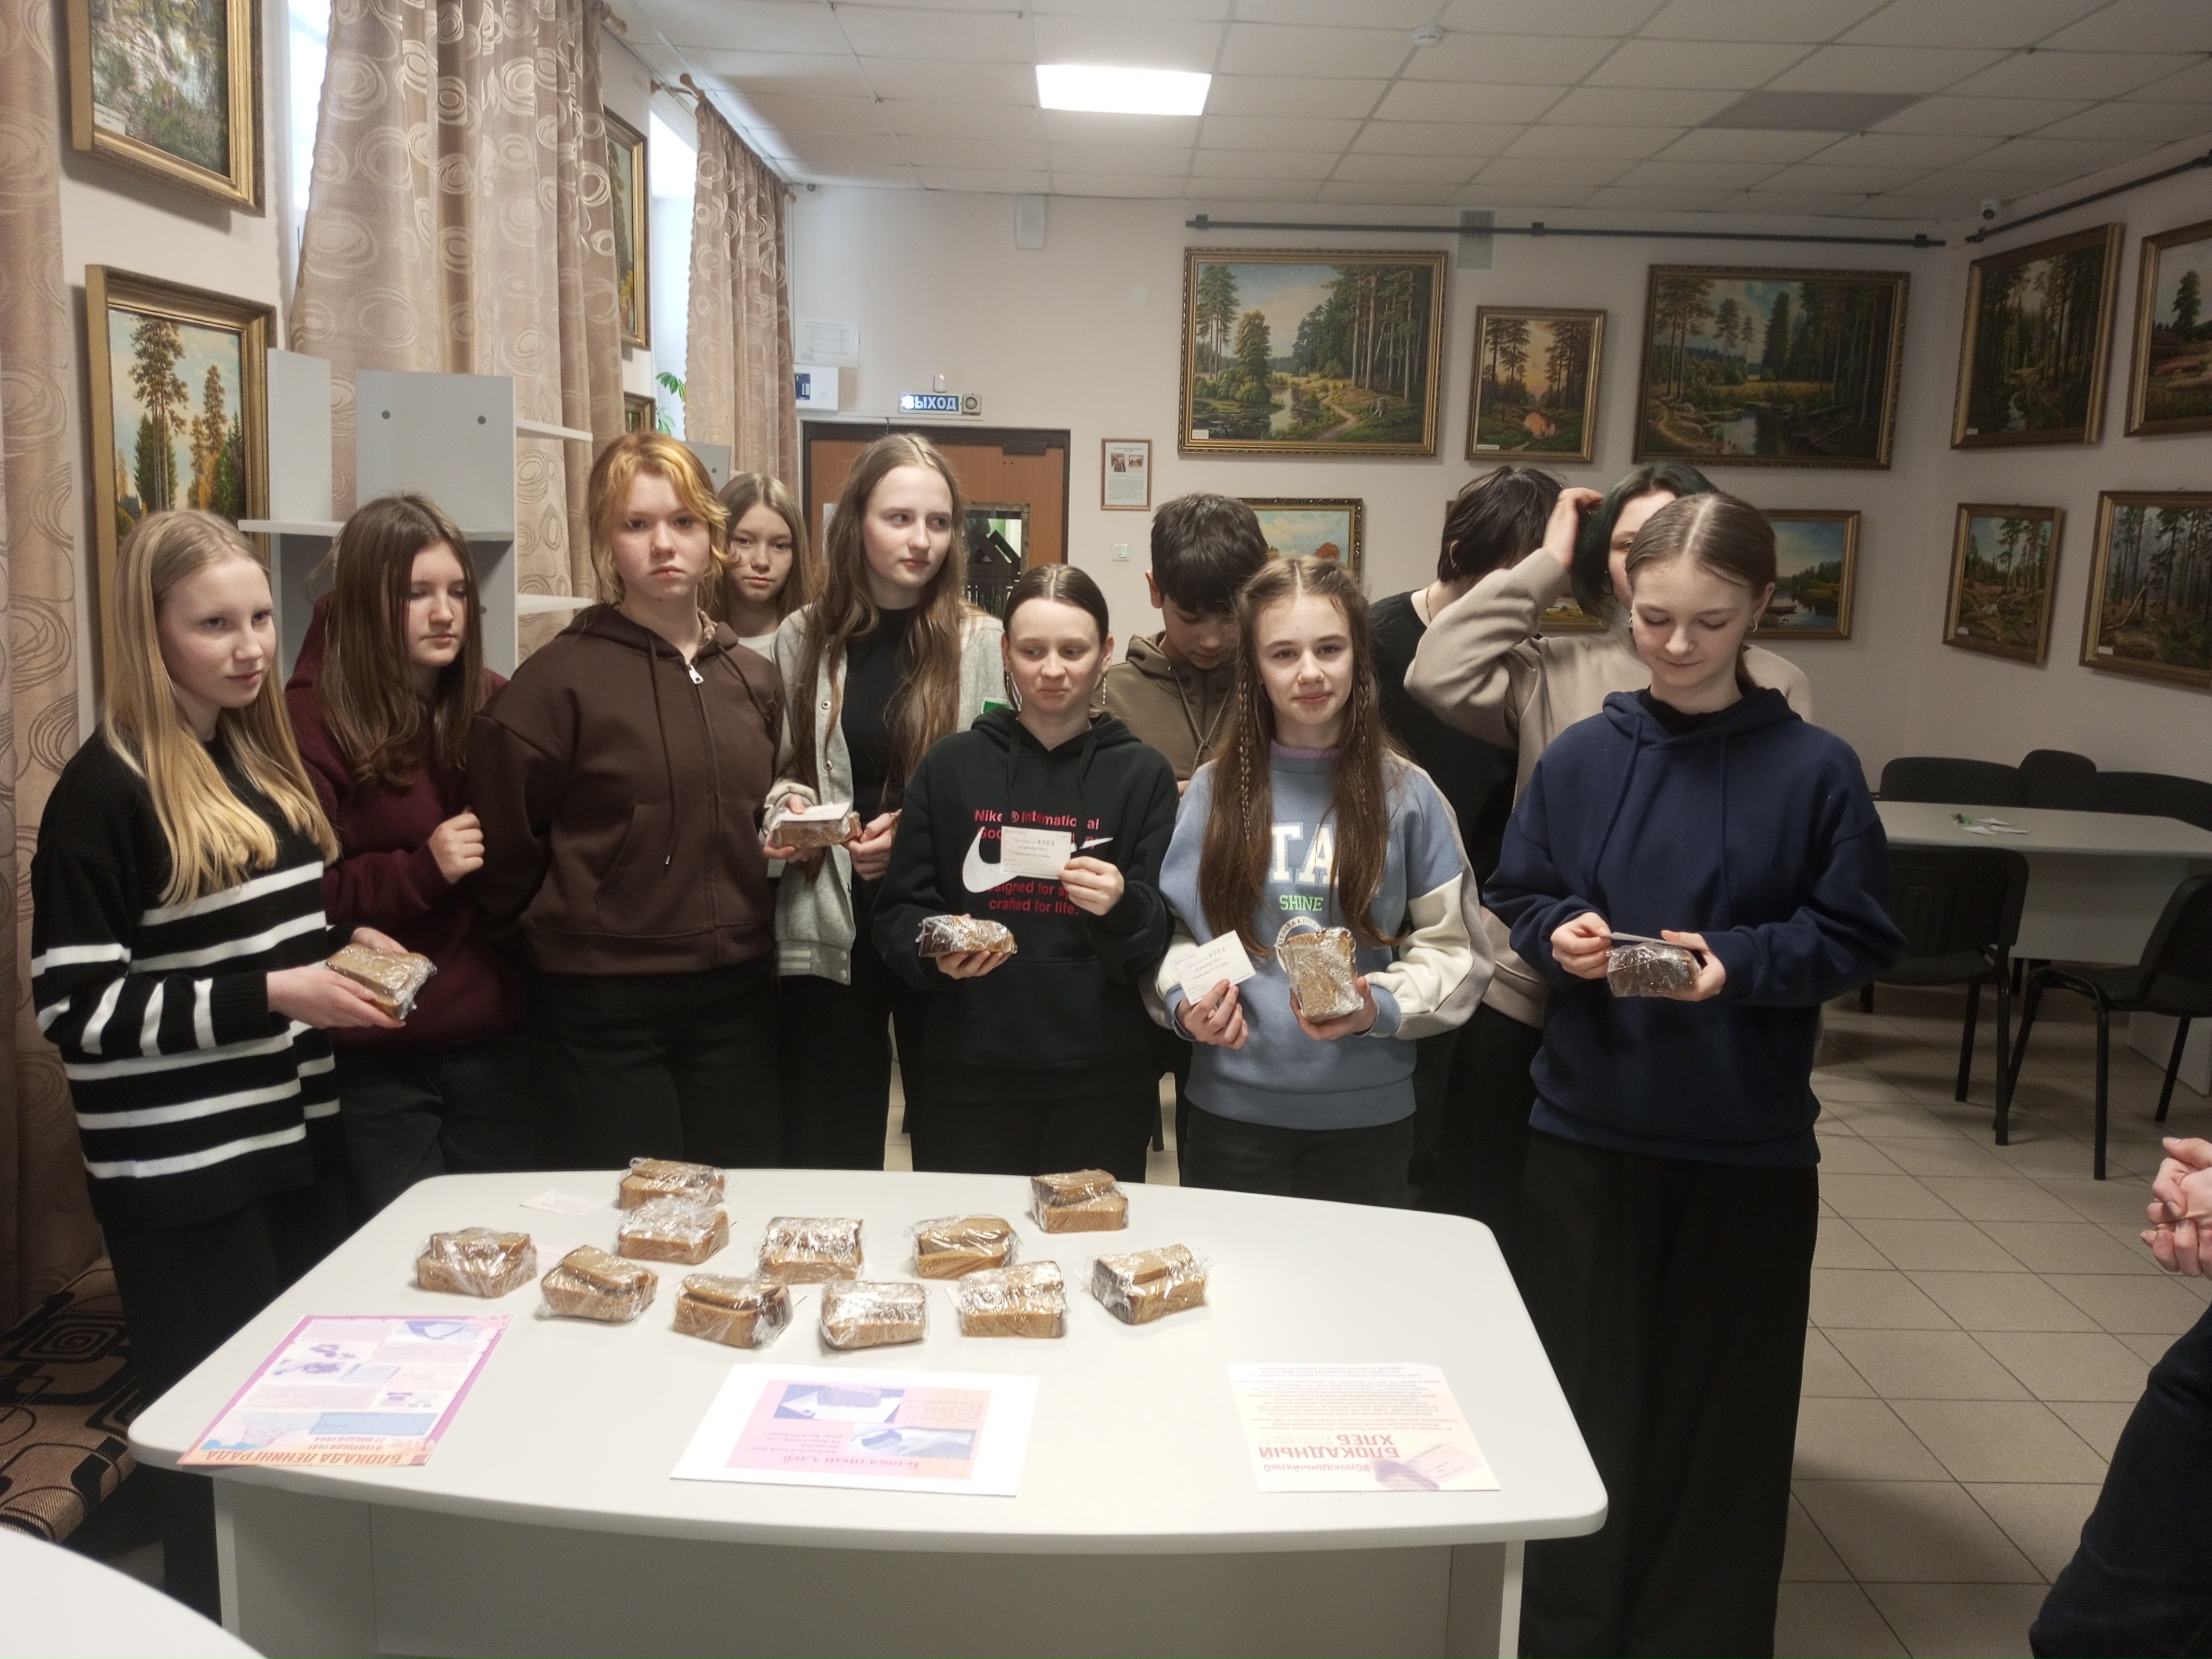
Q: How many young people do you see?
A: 11